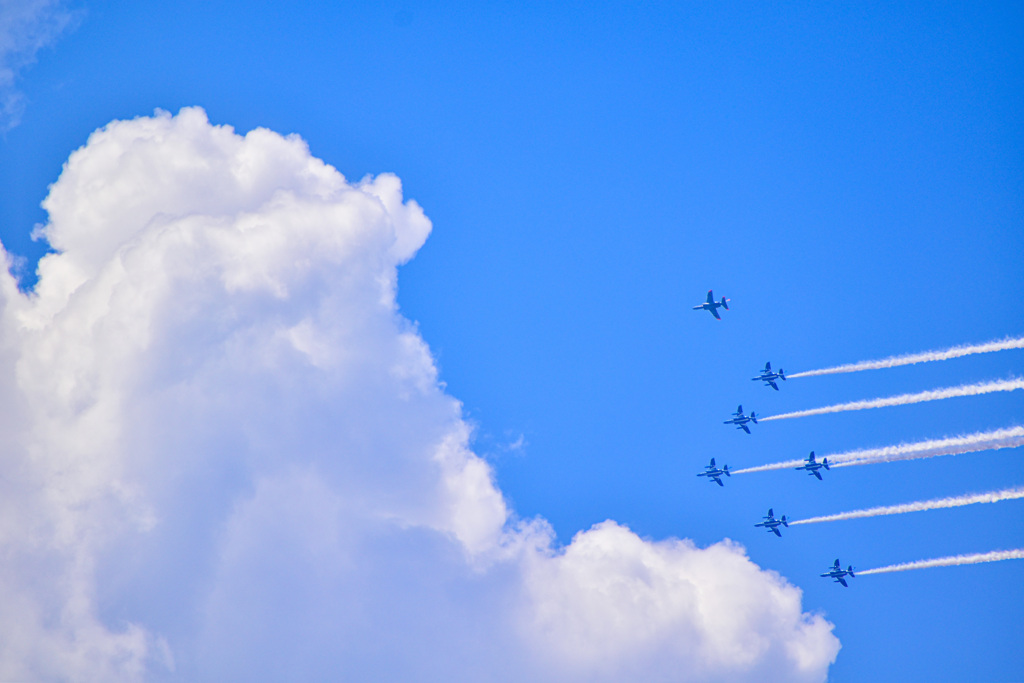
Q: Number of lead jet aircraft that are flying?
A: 1